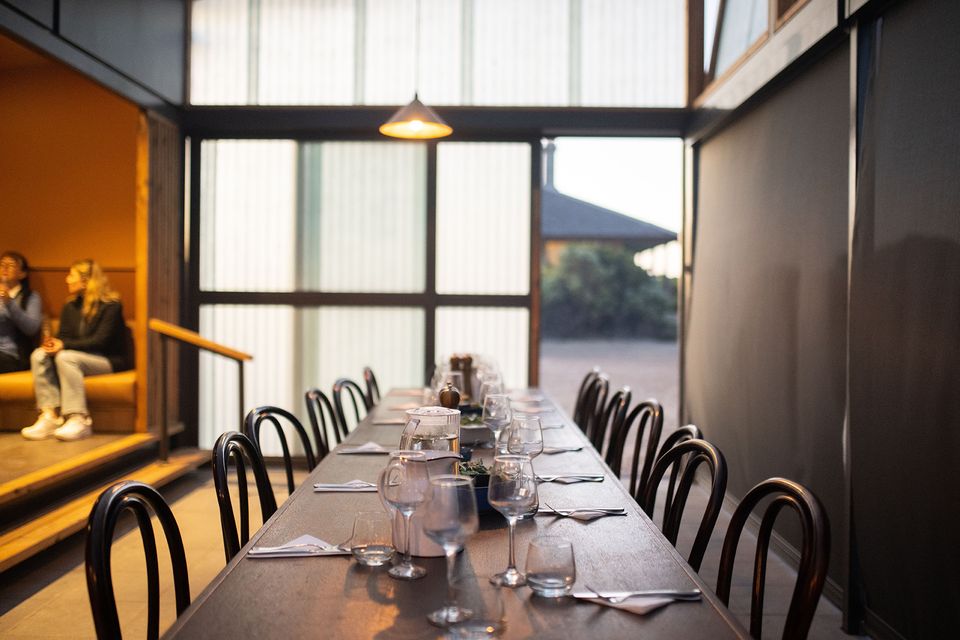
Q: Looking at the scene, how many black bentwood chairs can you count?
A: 13